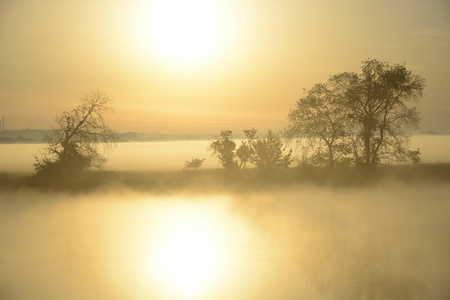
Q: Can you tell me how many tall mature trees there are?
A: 3